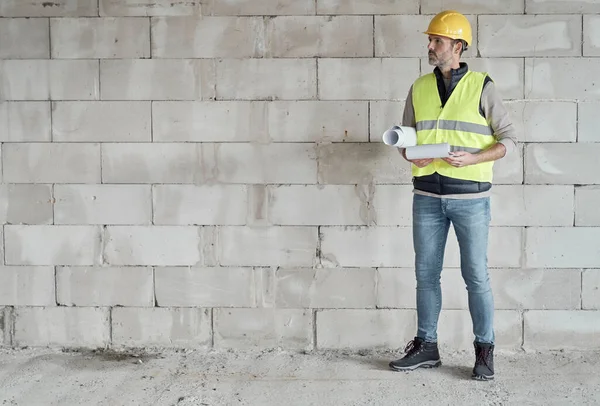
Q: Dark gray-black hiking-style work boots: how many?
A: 2